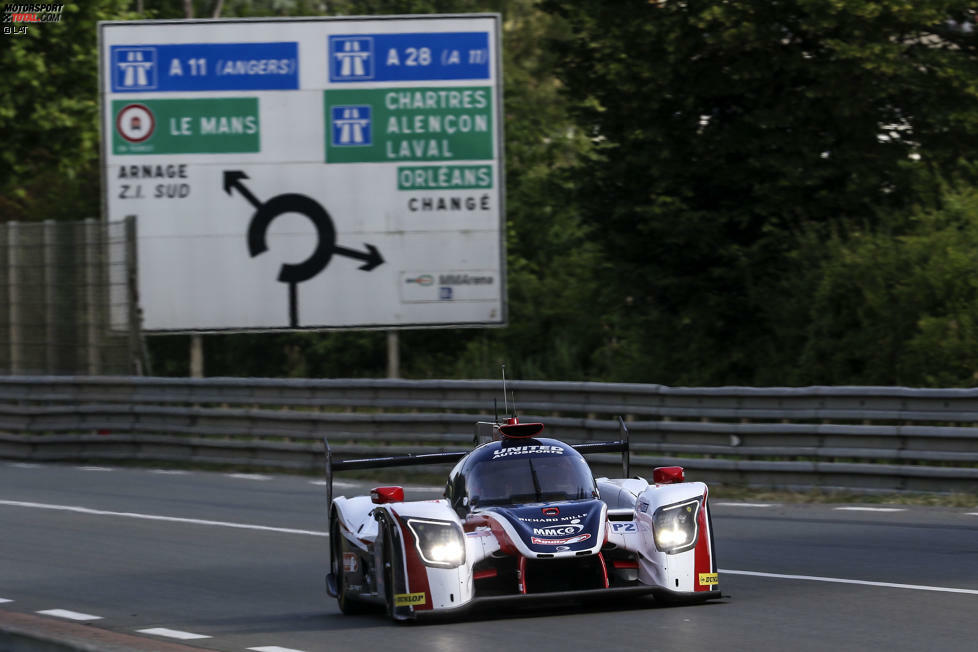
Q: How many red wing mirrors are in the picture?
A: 2